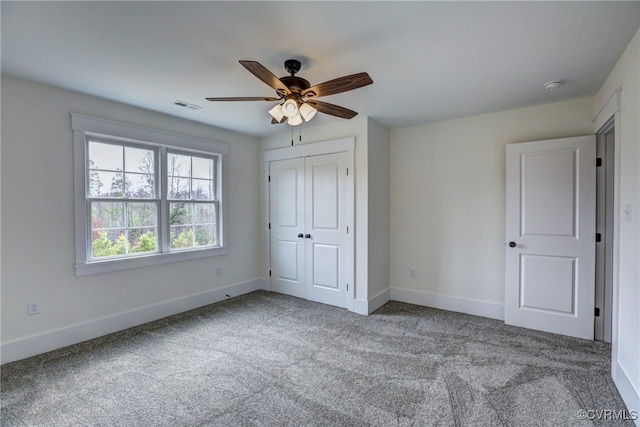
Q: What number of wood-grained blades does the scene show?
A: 5